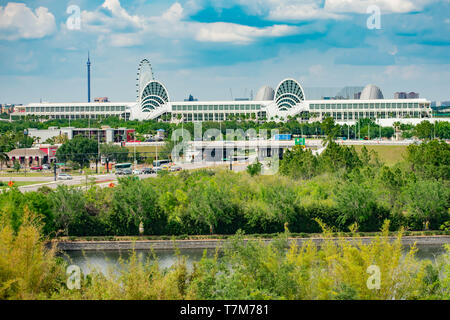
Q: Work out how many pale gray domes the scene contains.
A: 2